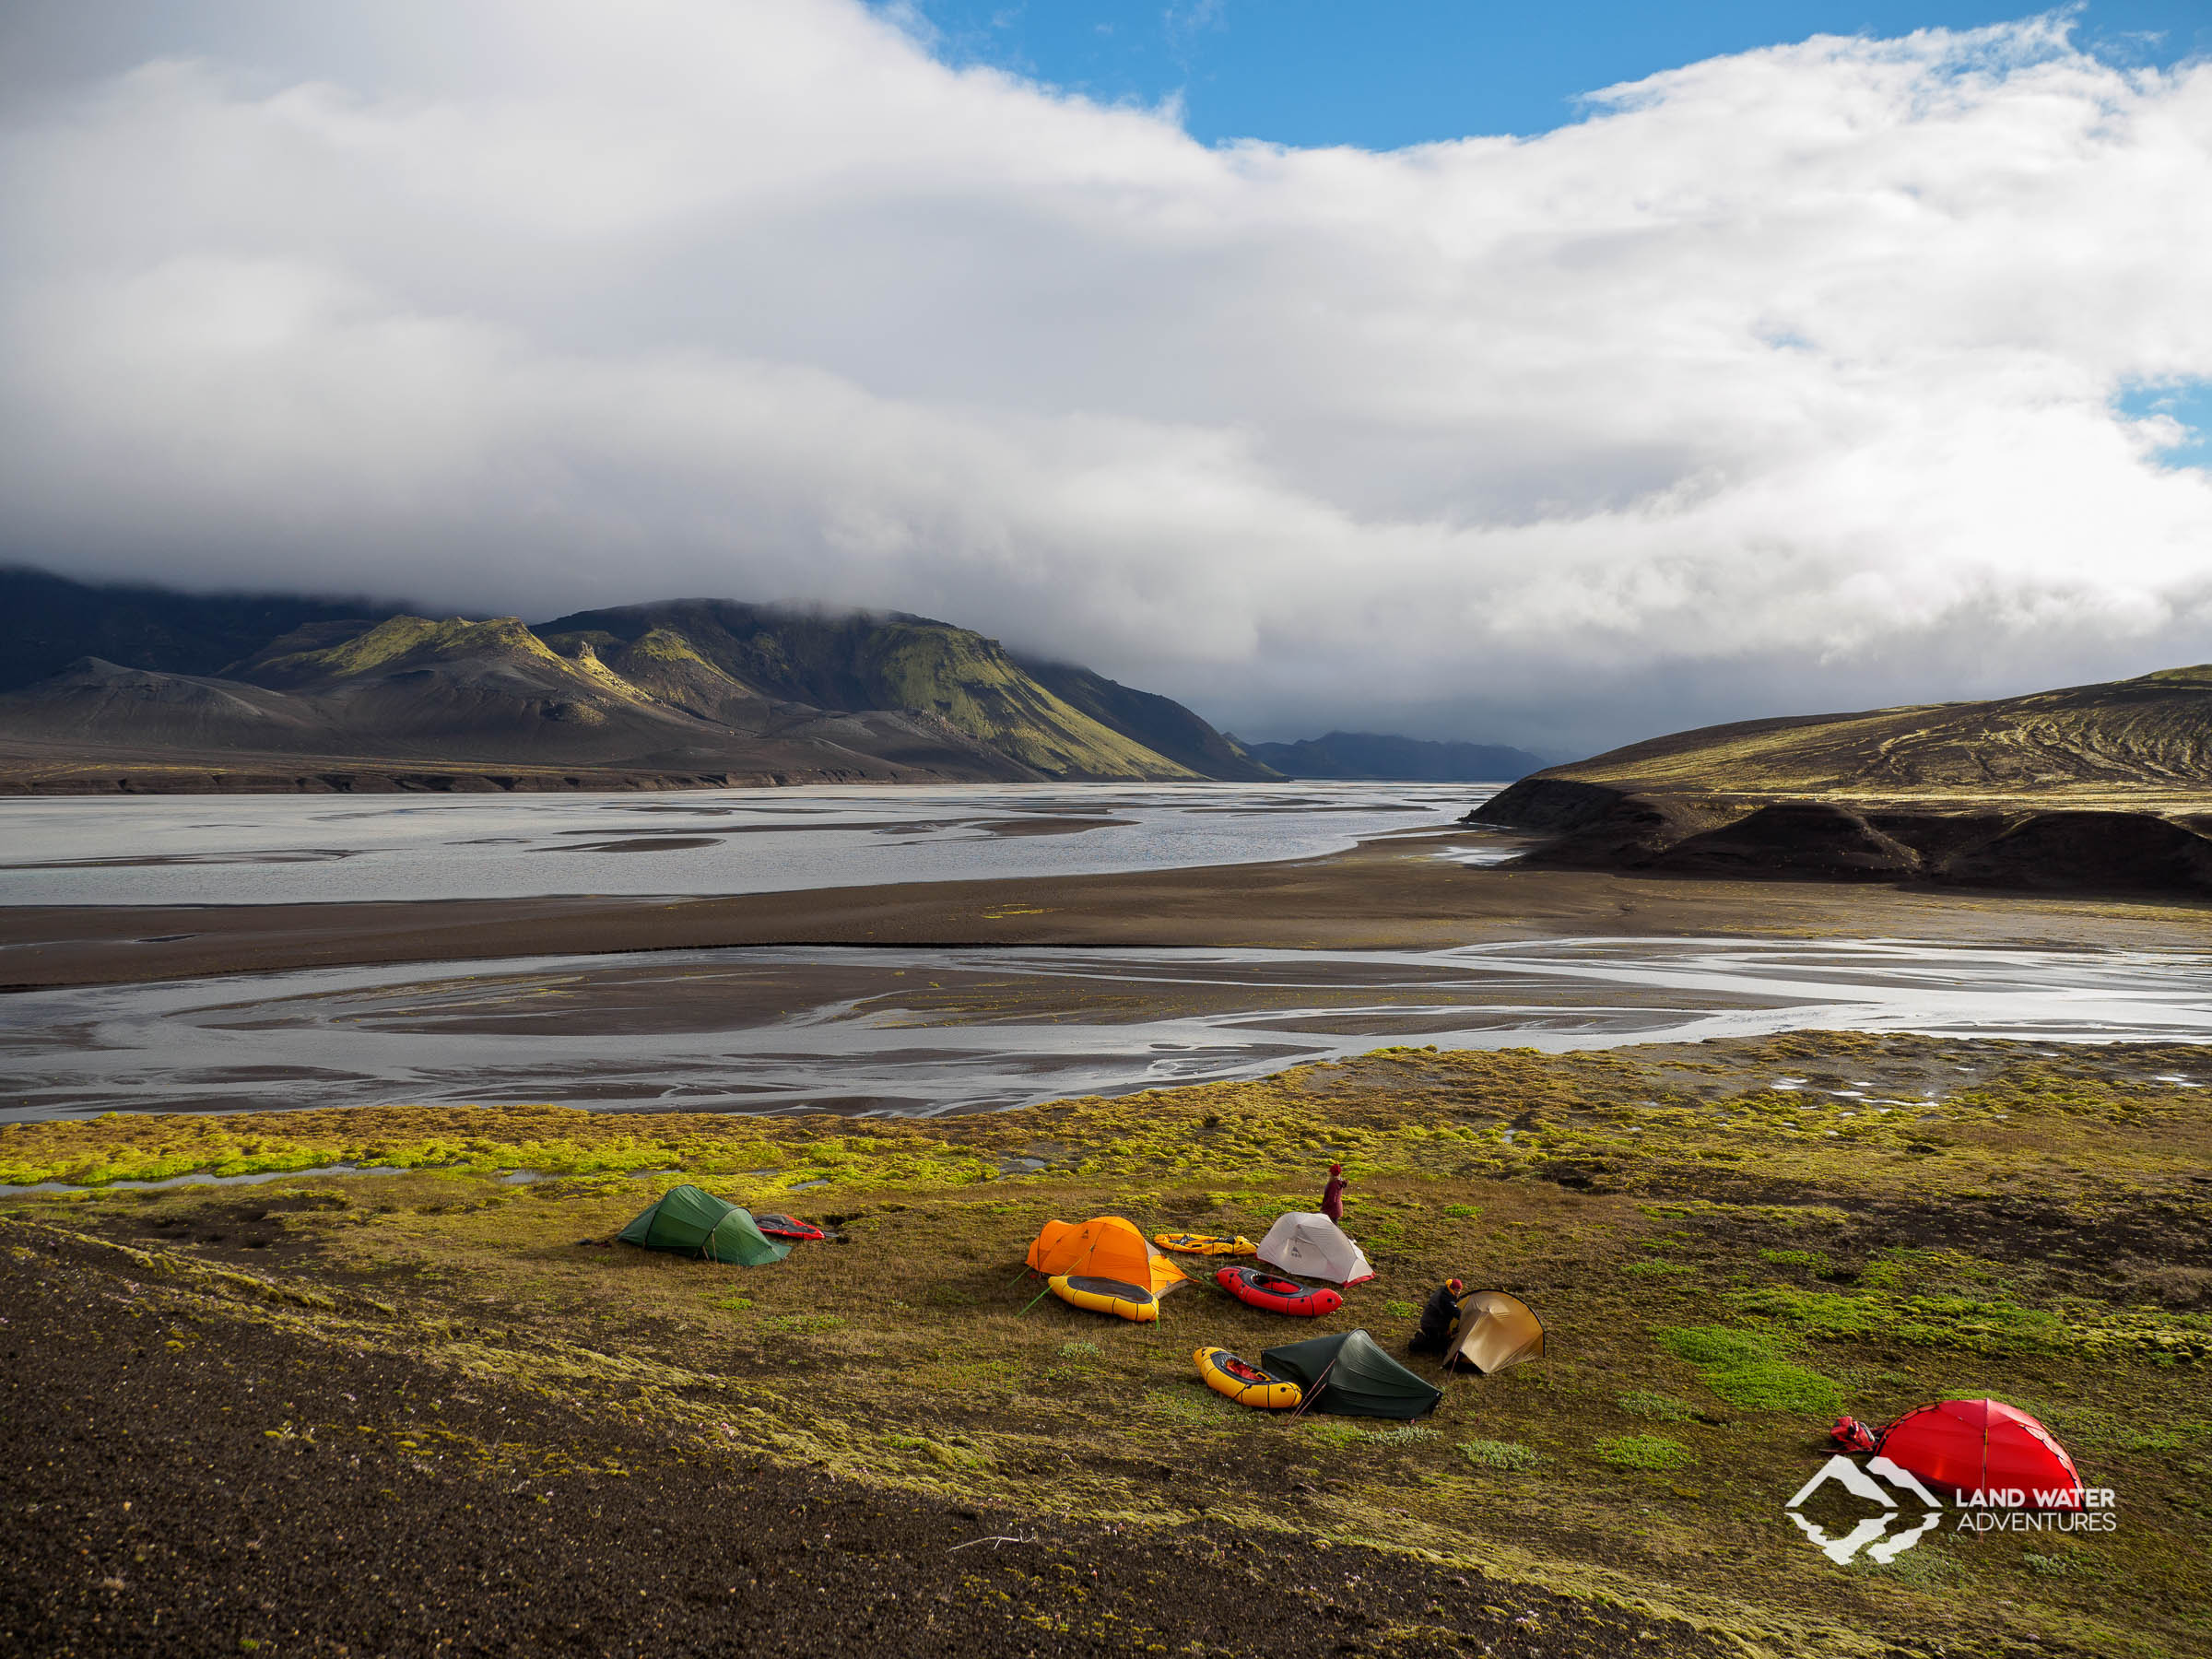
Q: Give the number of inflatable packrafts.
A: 5